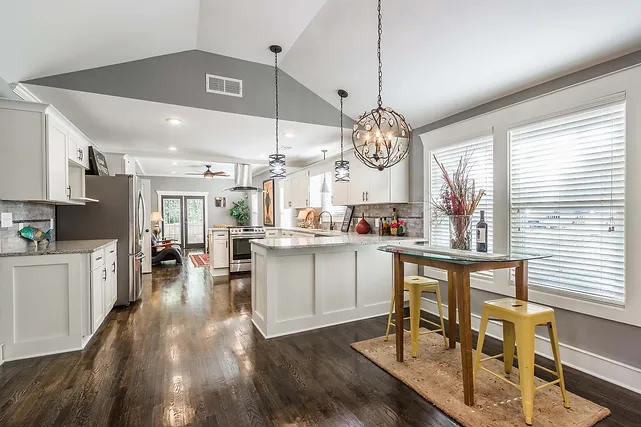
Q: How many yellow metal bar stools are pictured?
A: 2